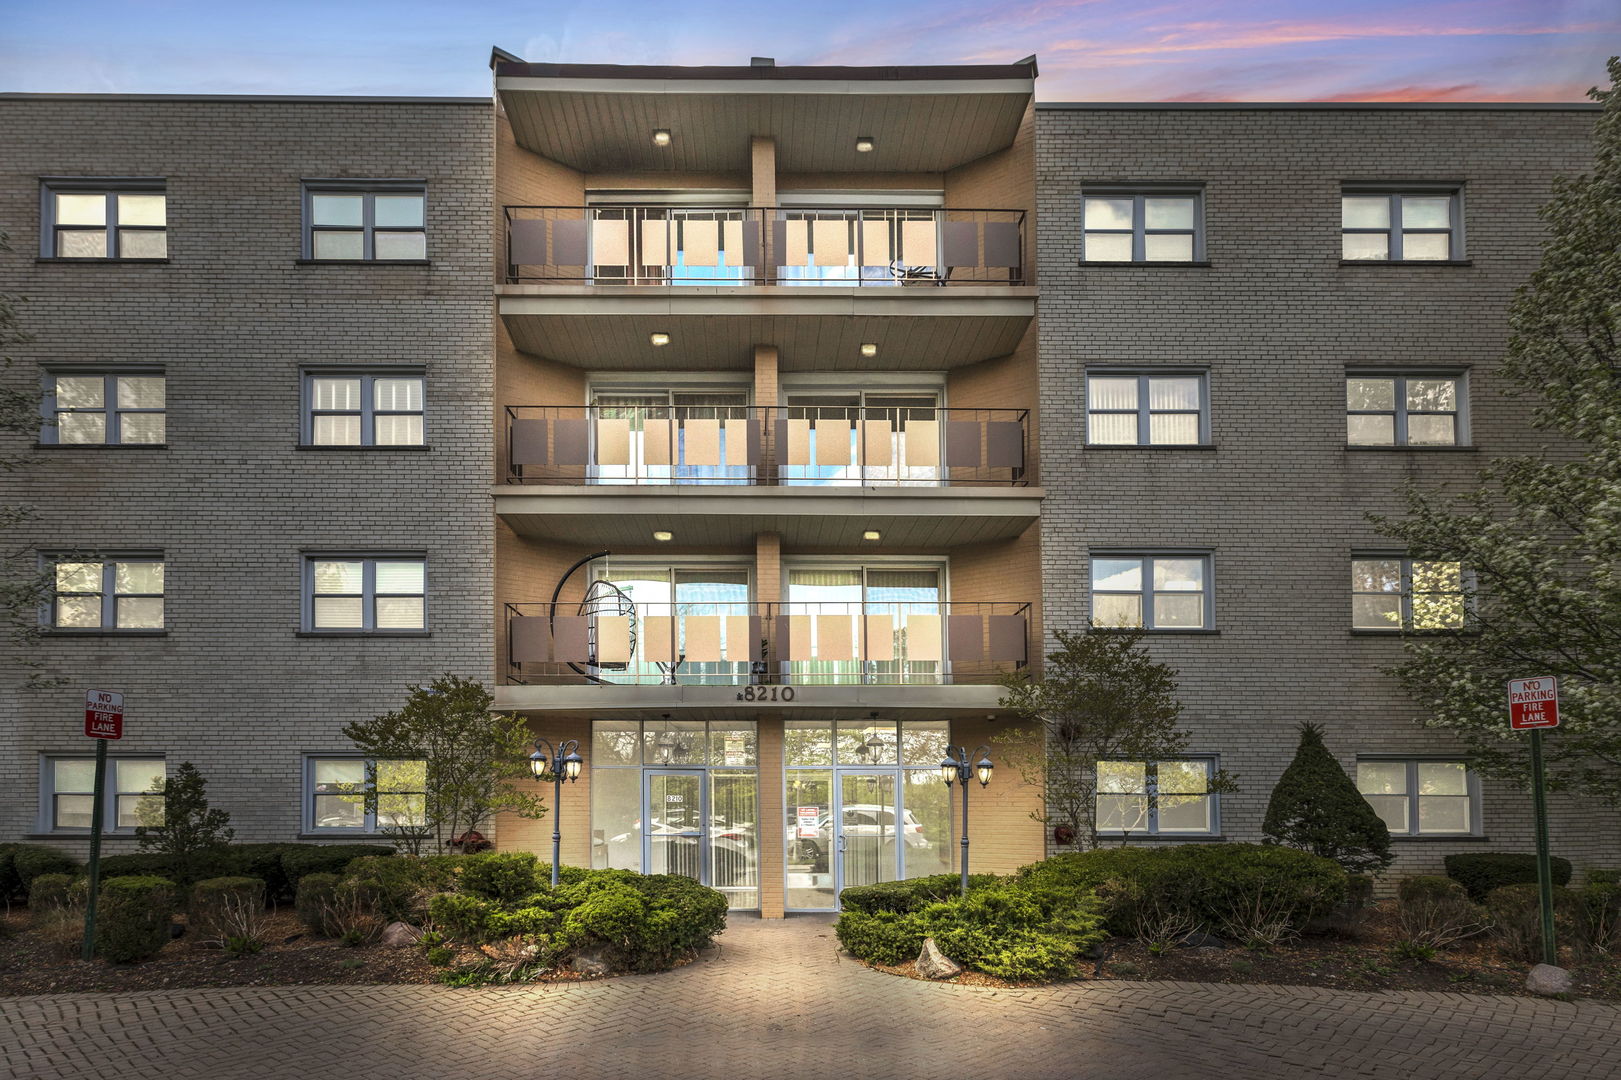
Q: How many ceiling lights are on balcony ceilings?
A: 6